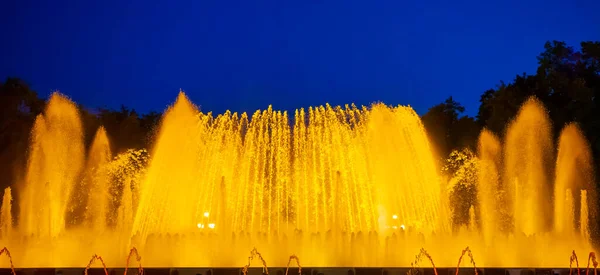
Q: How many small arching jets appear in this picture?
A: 9